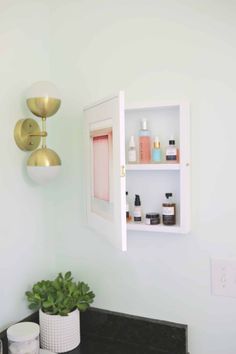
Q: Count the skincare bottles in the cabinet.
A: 8